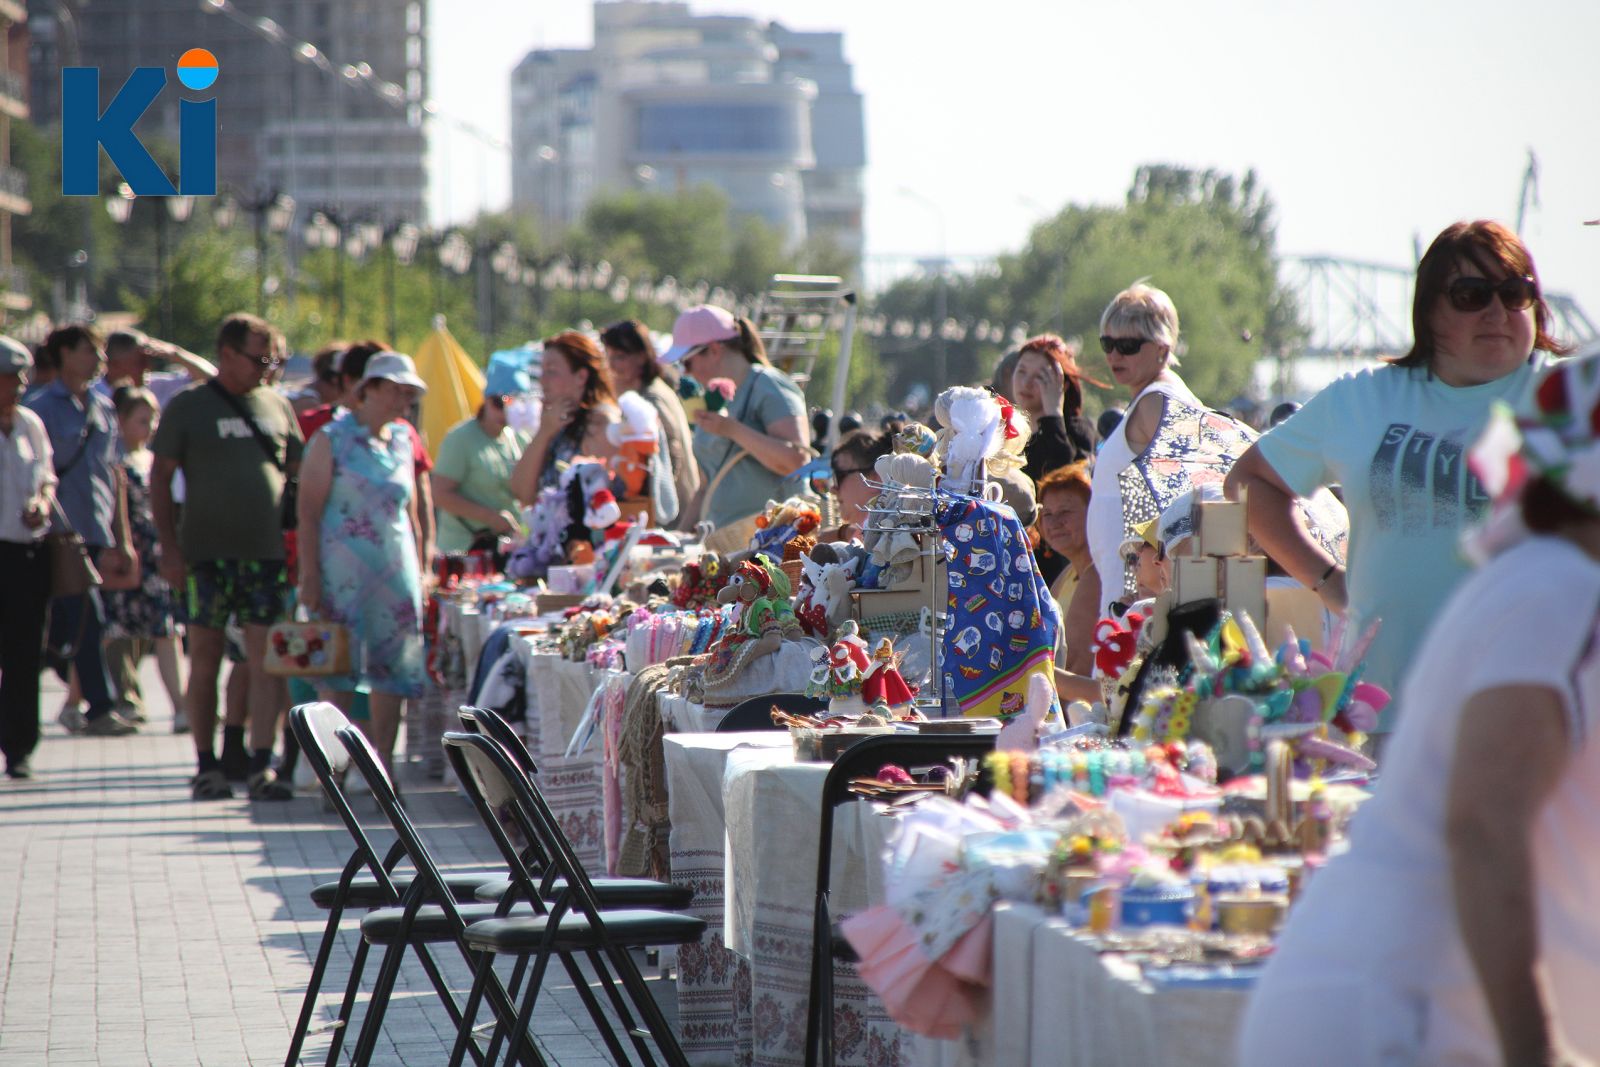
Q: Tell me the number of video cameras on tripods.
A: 0